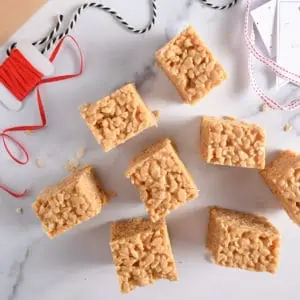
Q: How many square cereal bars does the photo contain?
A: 8